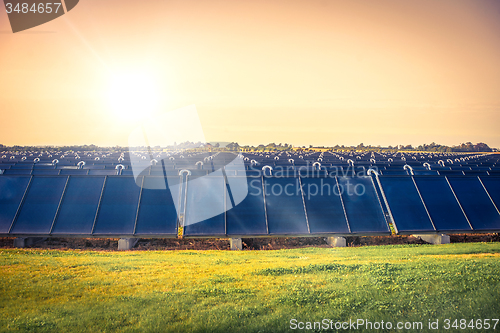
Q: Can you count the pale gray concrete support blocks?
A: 5